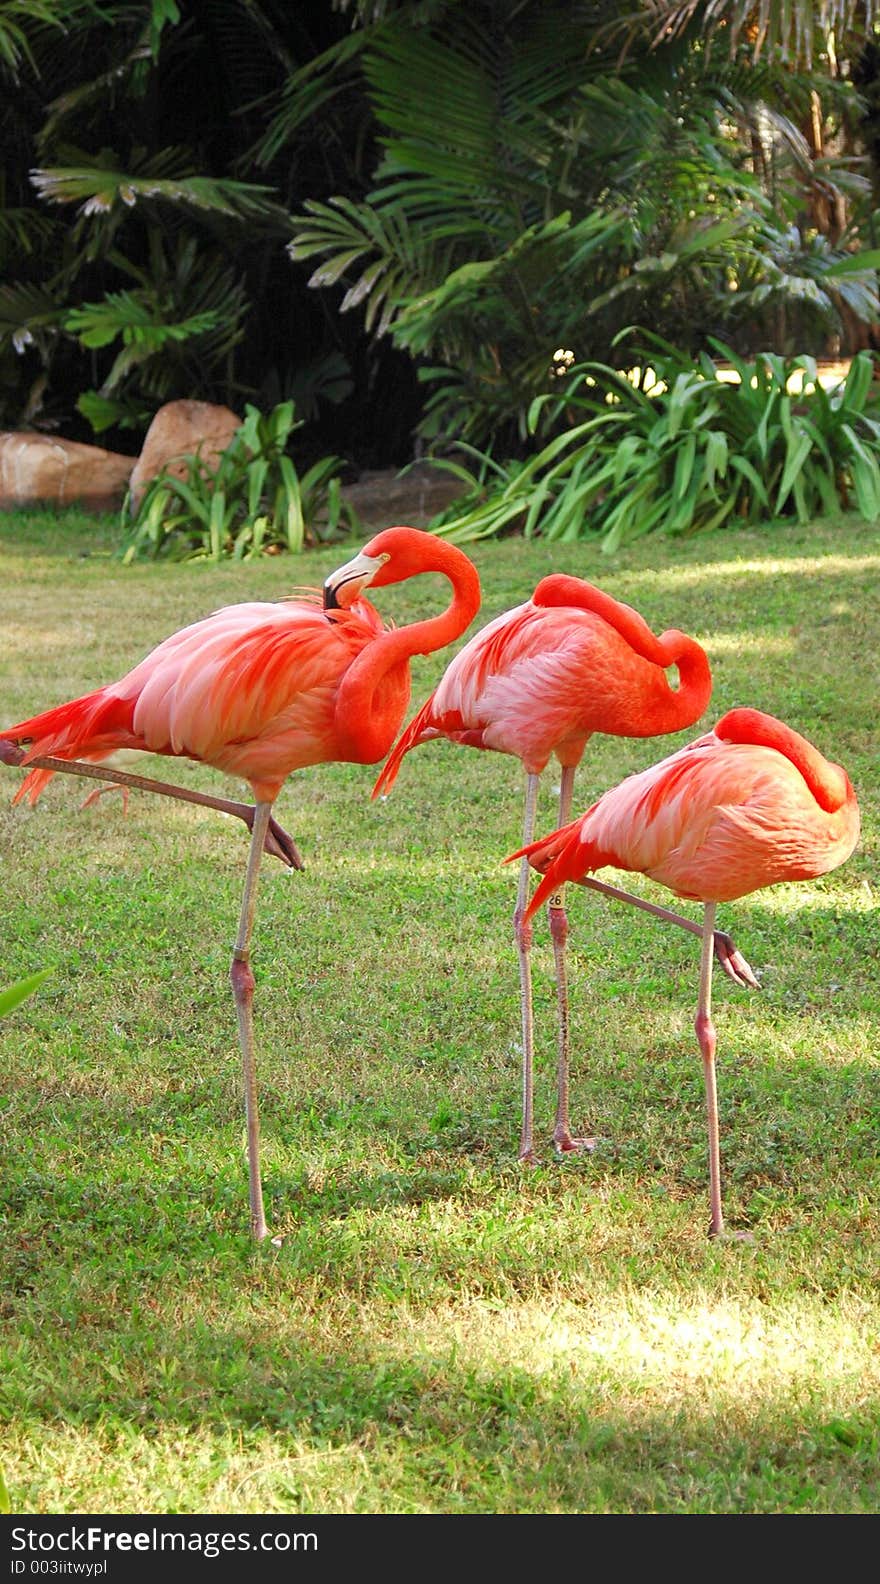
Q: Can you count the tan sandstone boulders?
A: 2